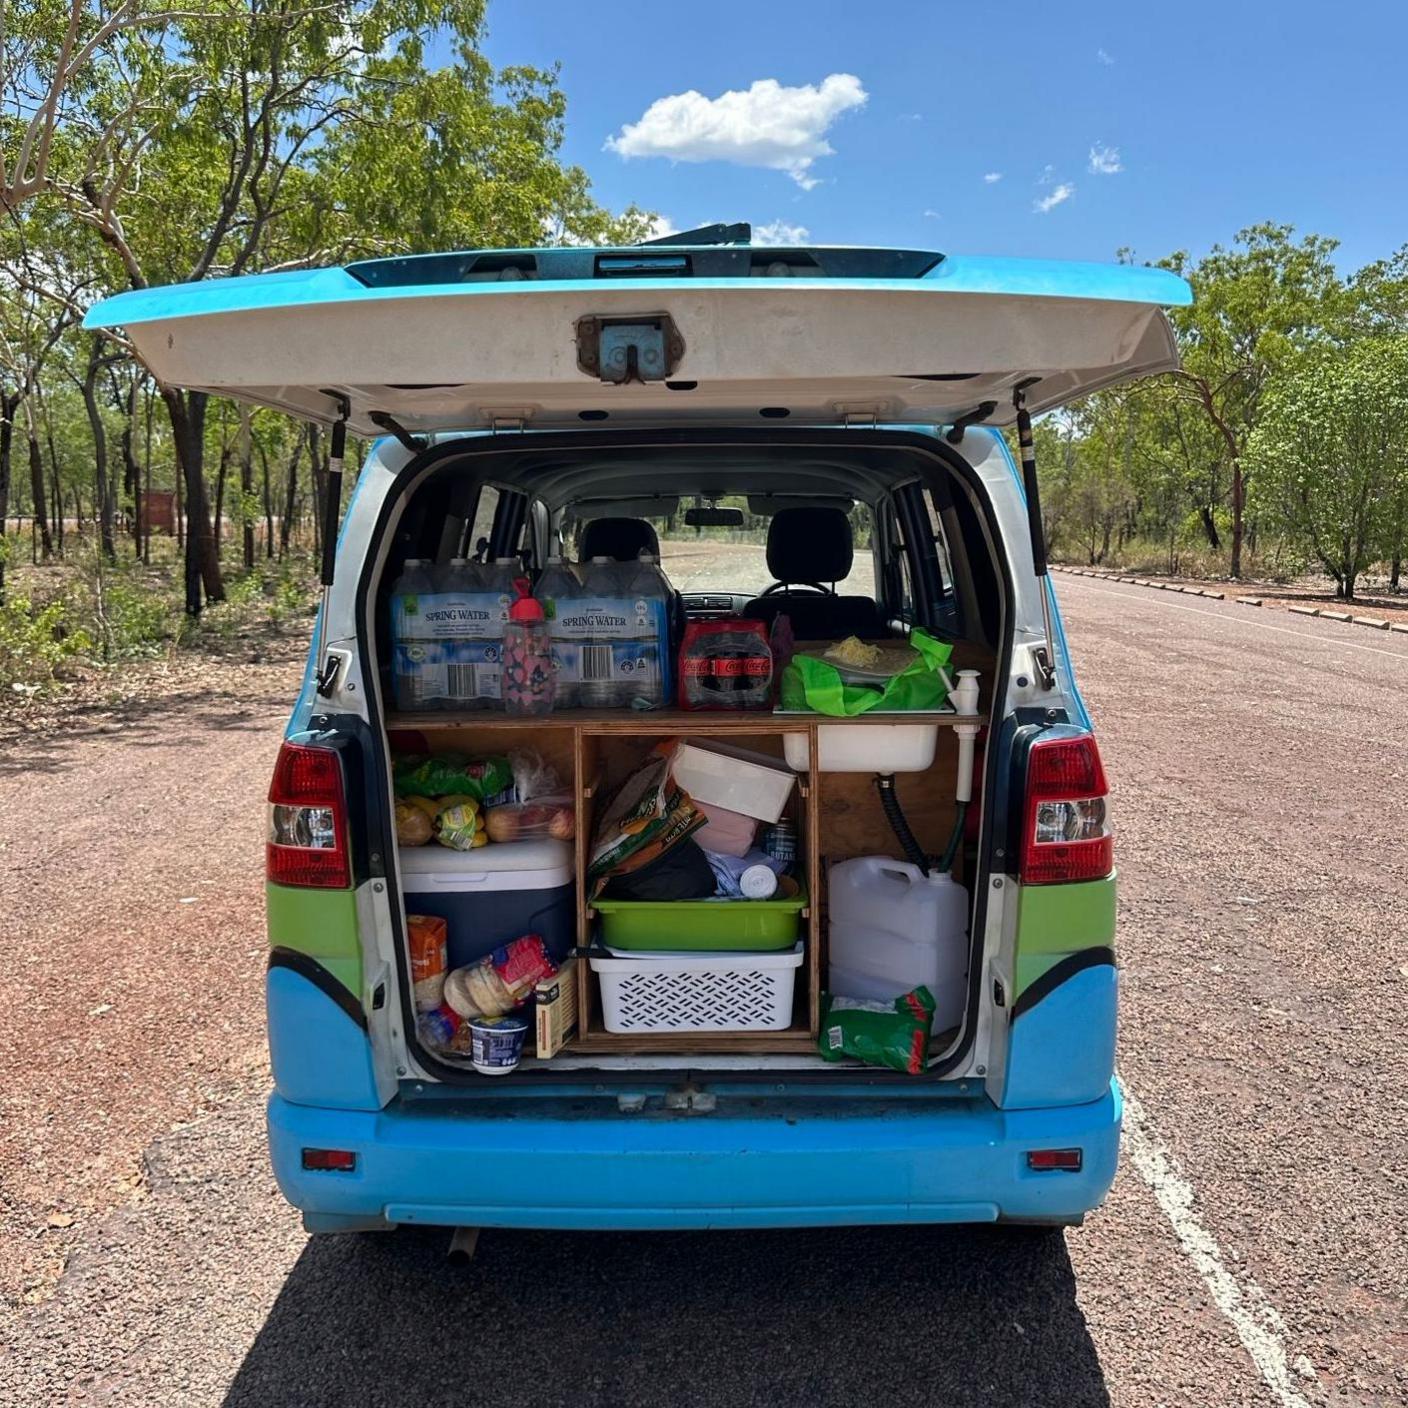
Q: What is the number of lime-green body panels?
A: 2